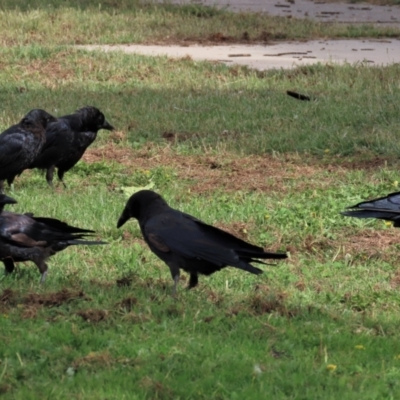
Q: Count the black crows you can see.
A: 5